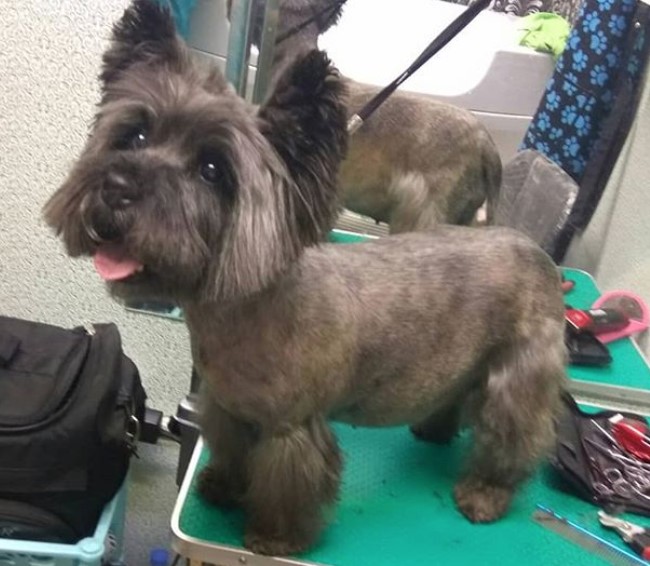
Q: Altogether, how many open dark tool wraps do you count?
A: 1